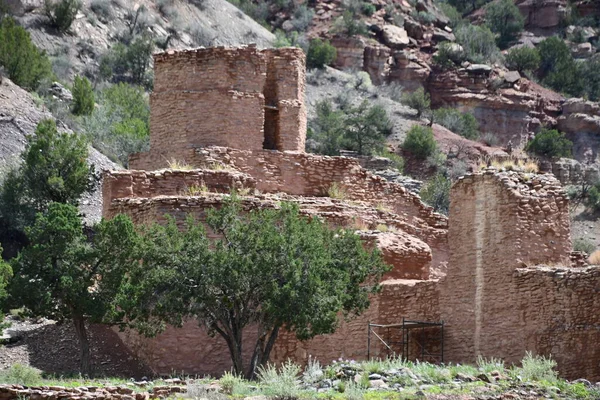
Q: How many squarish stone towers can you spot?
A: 2